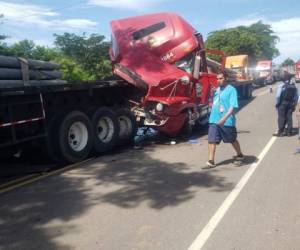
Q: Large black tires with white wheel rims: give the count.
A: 3